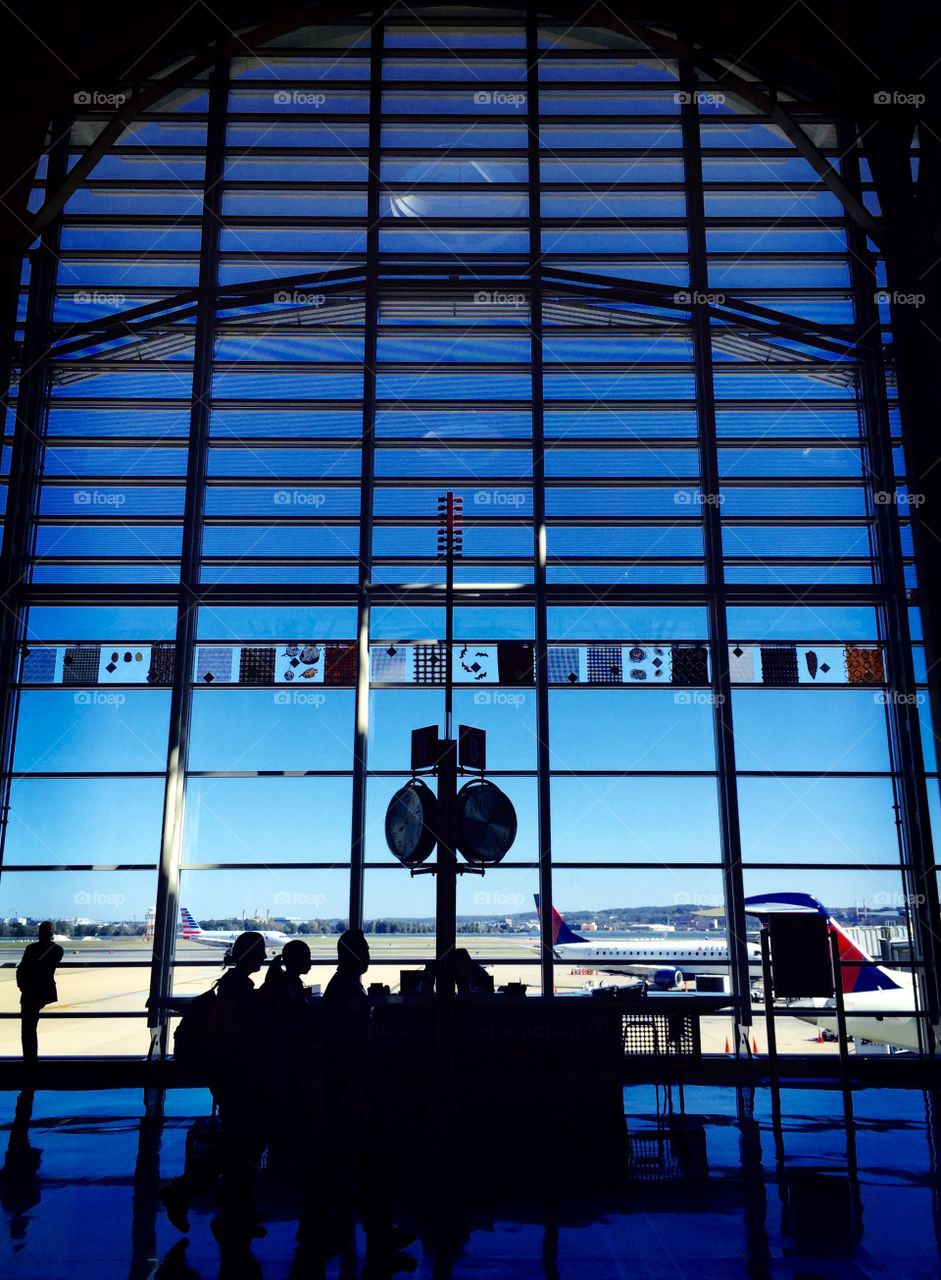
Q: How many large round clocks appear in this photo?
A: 2